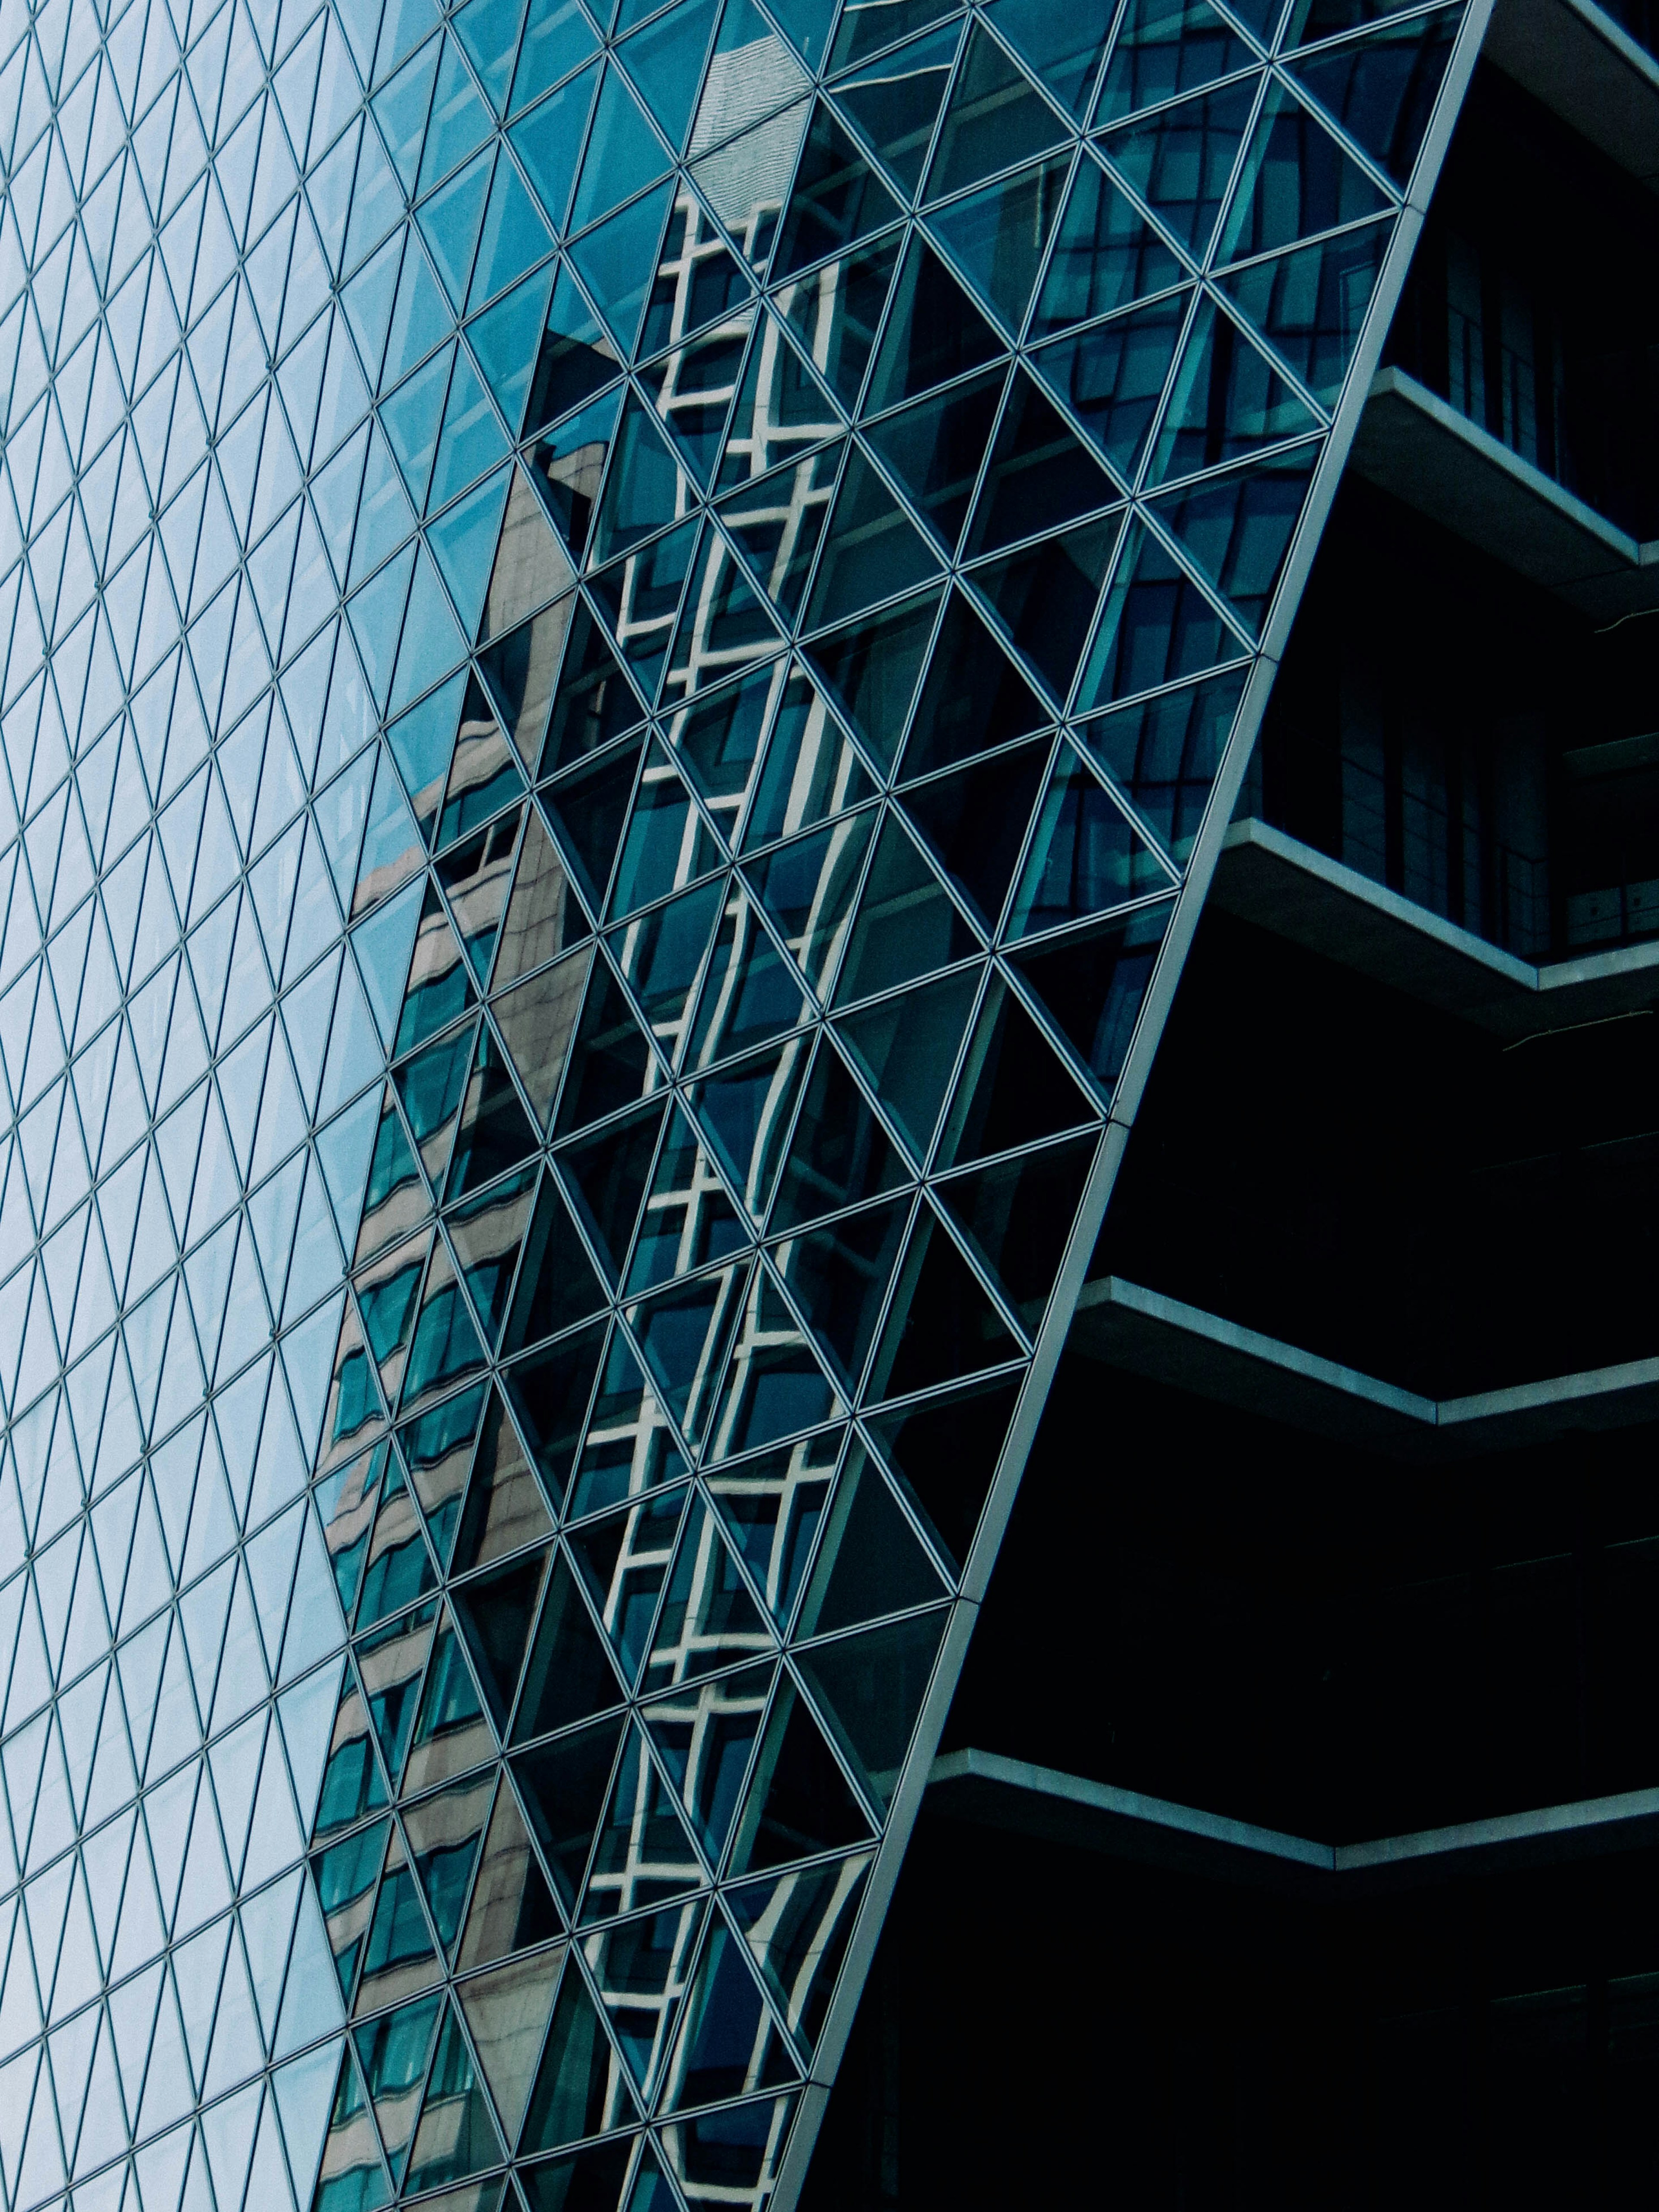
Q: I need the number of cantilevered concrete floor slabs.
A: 5